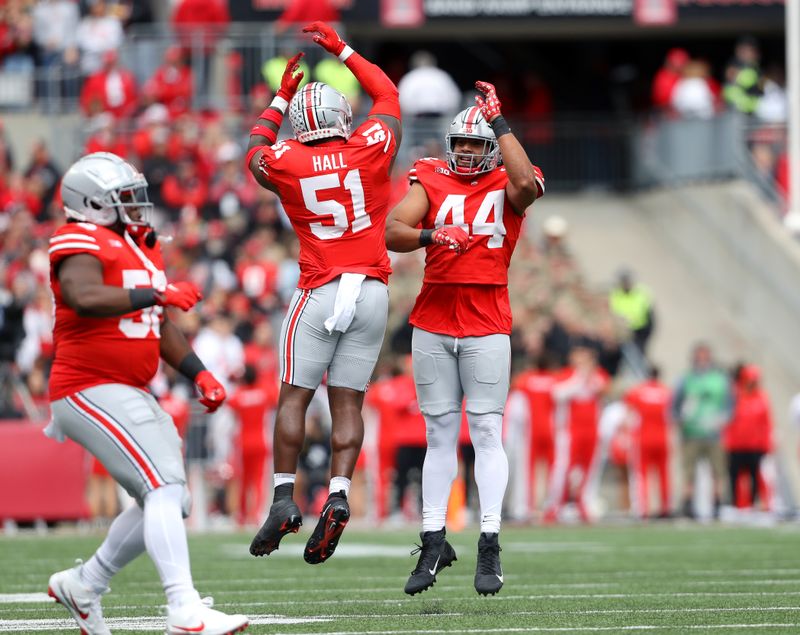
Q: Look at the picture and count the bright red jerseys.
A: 3